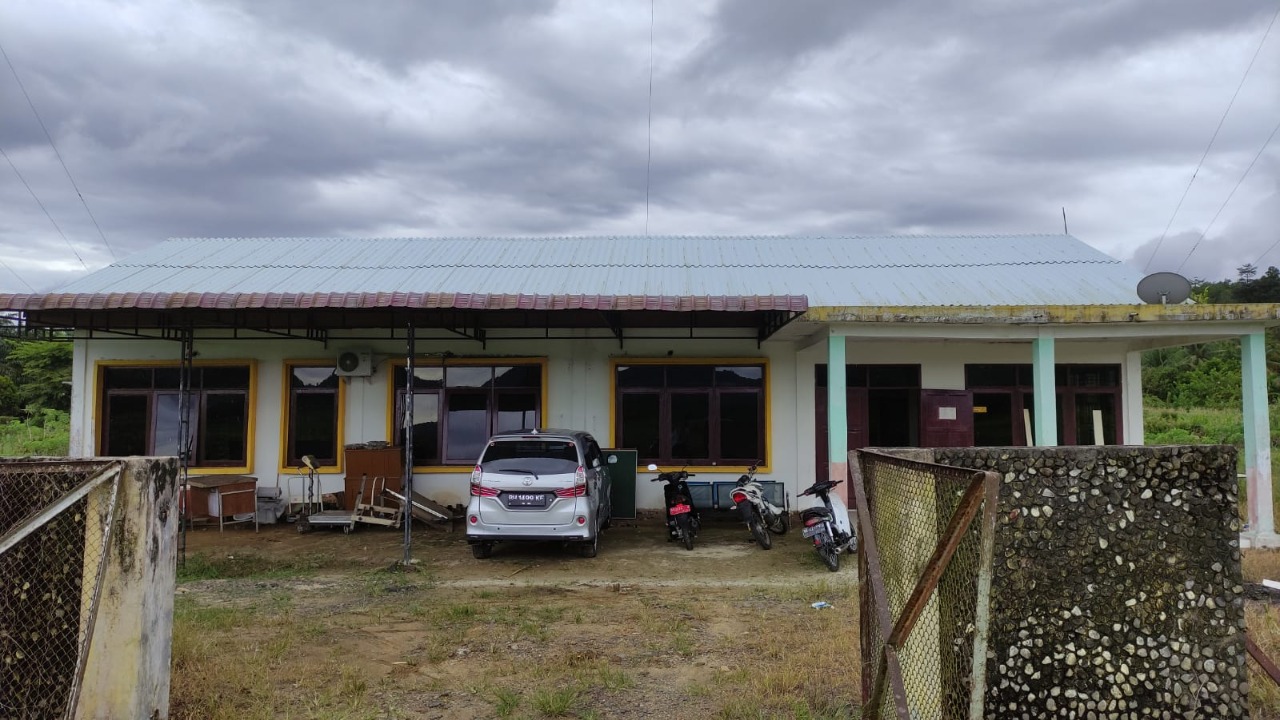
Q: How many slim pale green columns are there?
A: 3